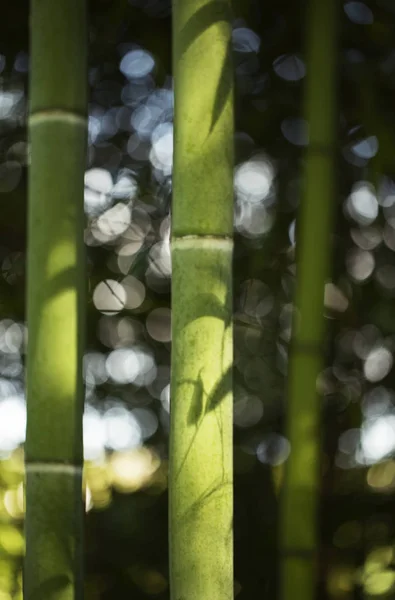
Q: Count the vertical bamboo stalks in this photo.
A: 3